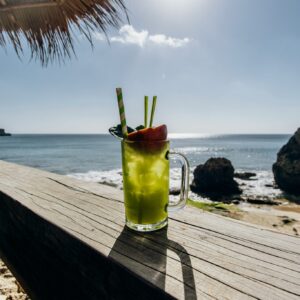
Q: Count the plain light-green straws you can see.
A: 2